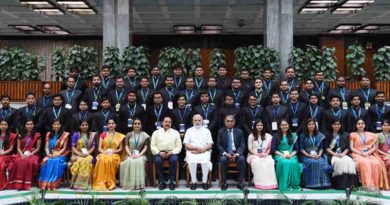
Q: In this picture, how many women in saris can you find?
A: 12